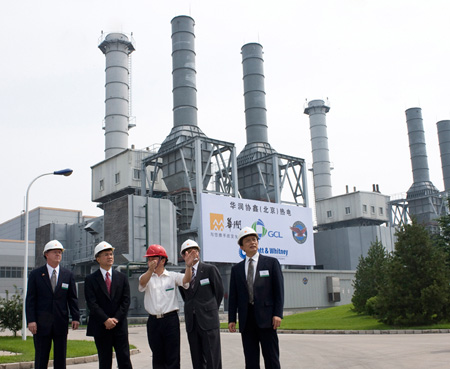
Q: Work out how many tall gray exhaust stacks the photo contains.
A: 6